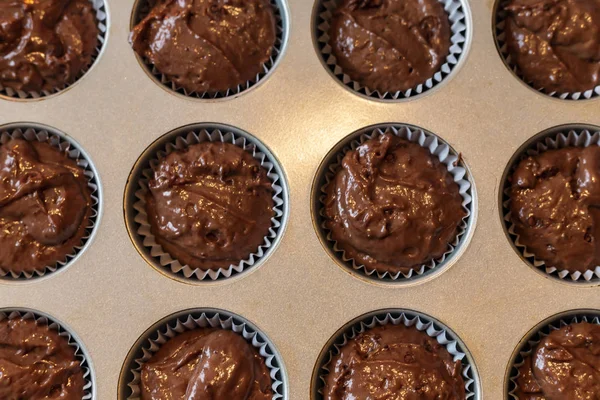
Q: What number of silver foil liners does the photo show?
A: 12